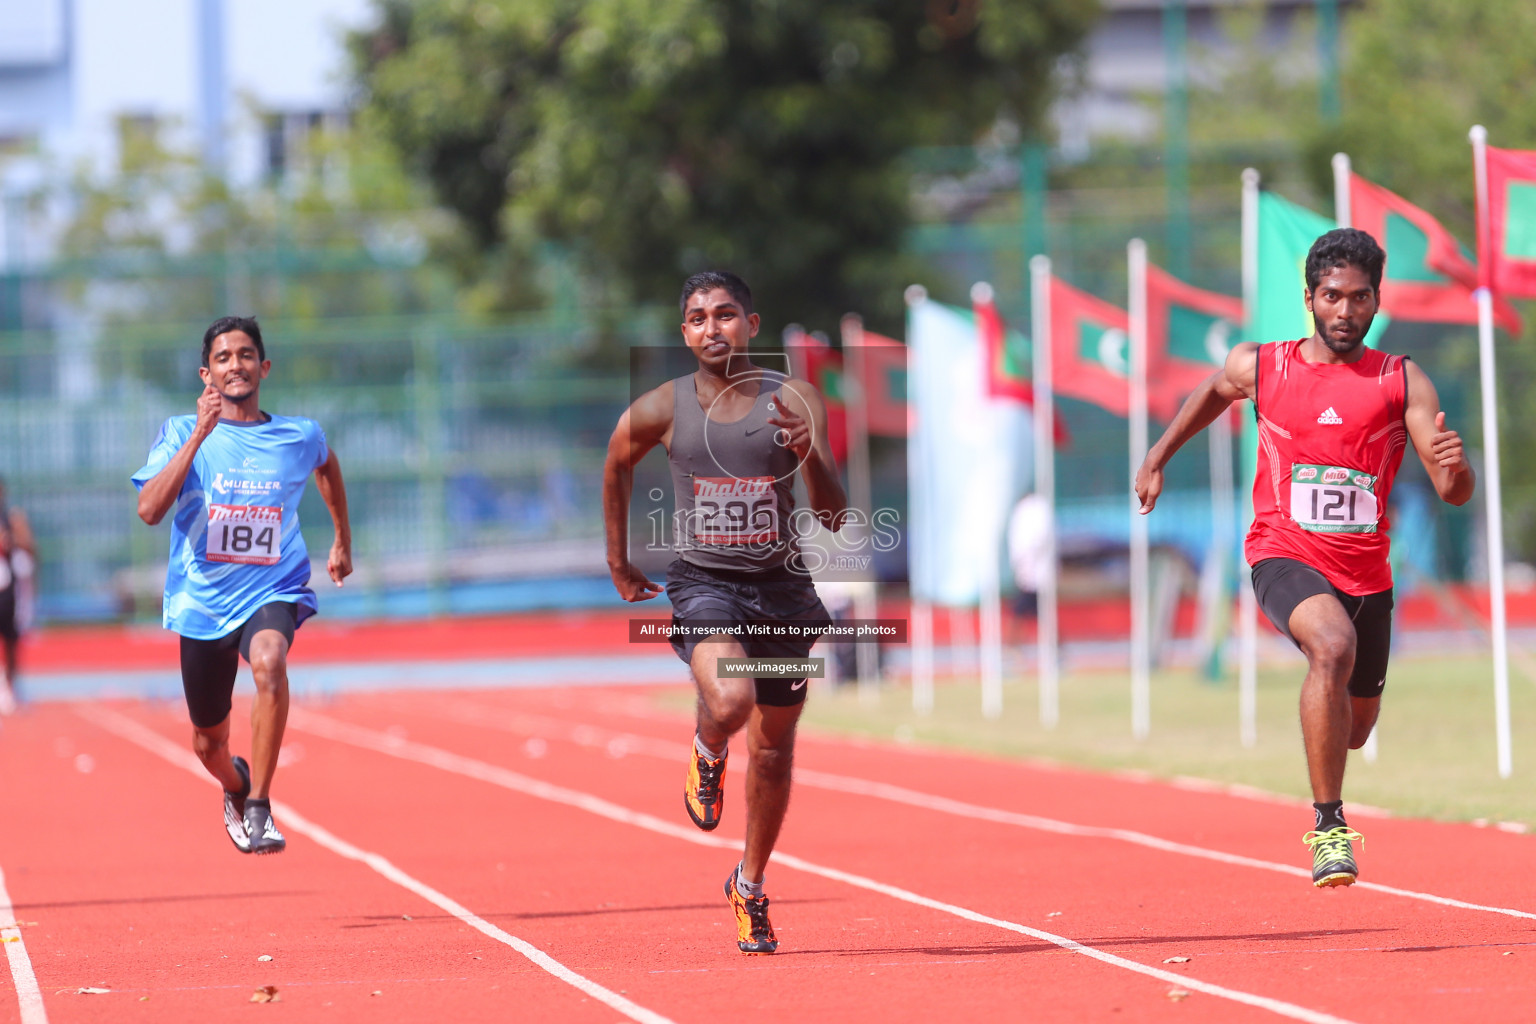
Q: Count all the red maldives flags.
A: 7